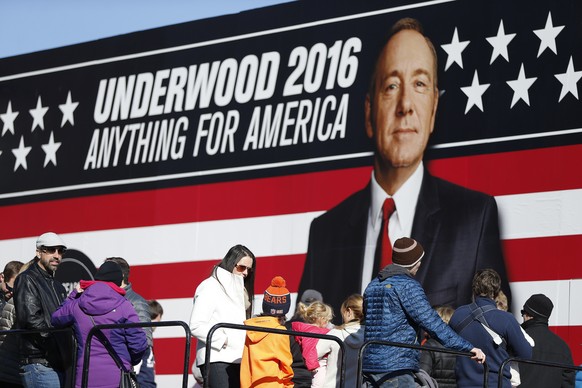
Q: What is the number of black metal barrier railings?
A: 5